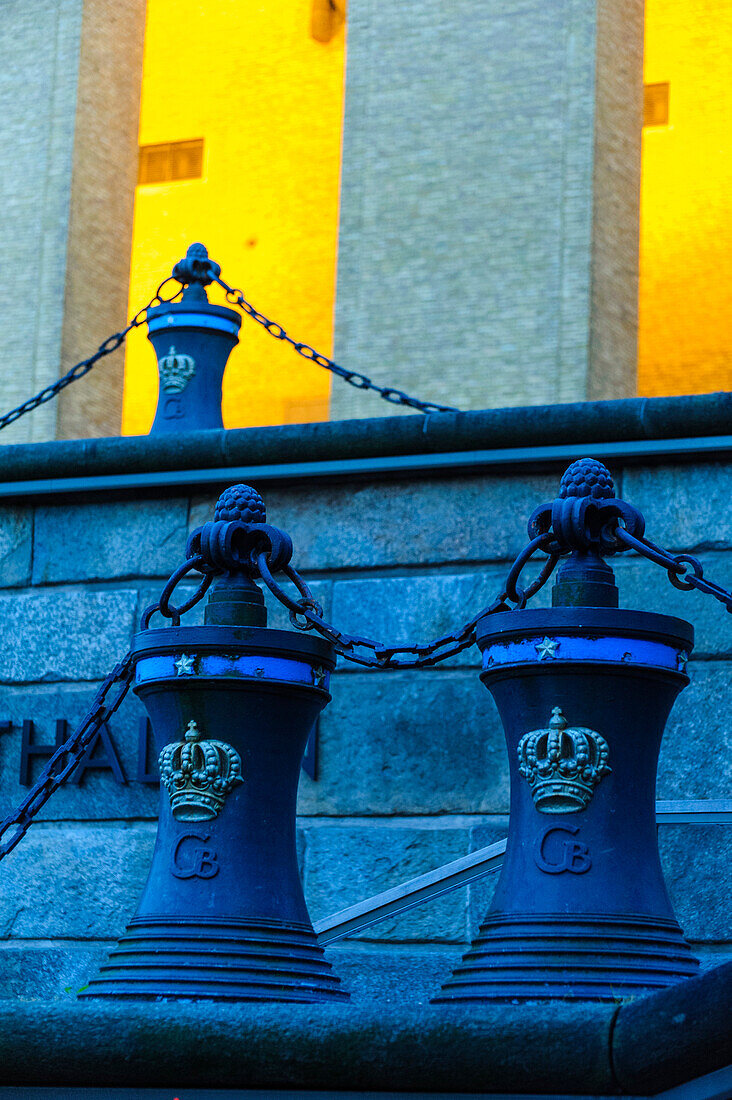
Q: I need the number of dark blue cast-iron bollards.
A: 3